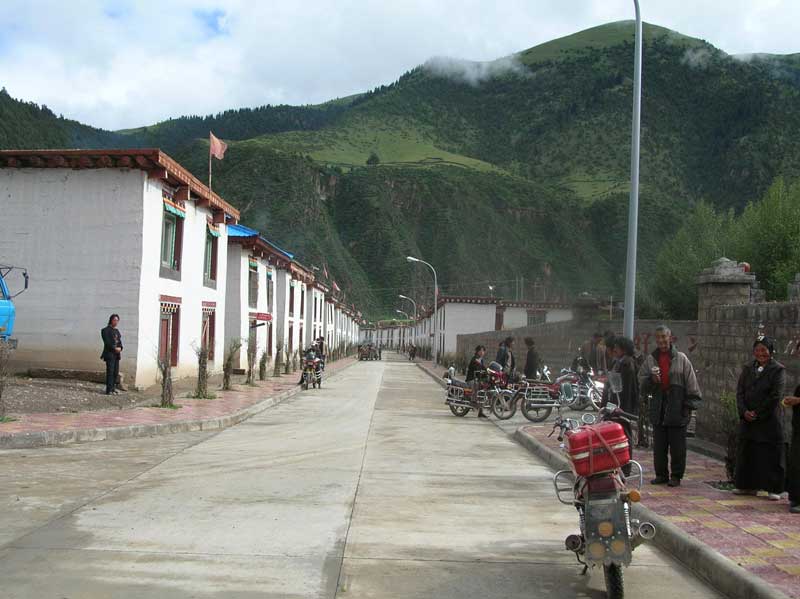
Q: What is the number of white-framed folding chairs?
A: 0